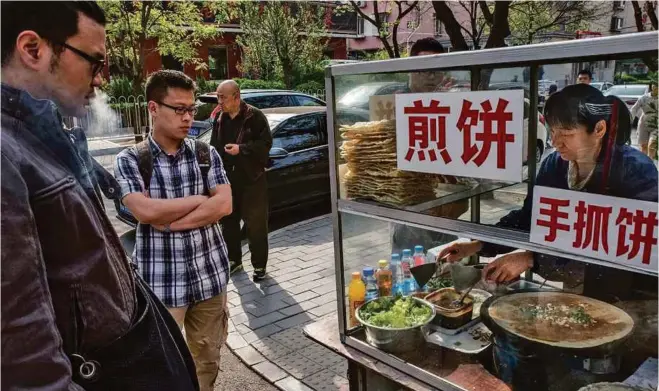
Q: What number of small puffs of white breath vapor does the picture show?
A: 1